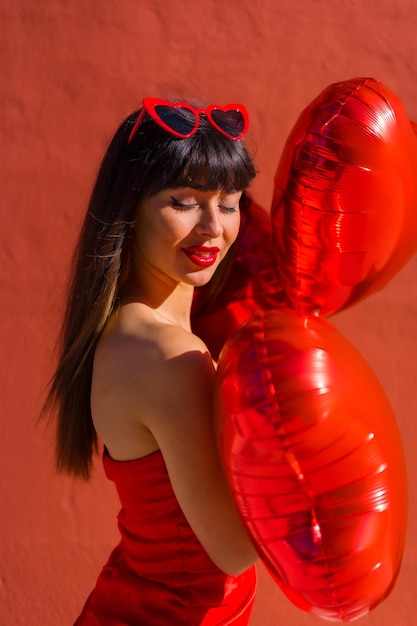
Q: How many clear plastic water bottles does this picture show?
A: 0